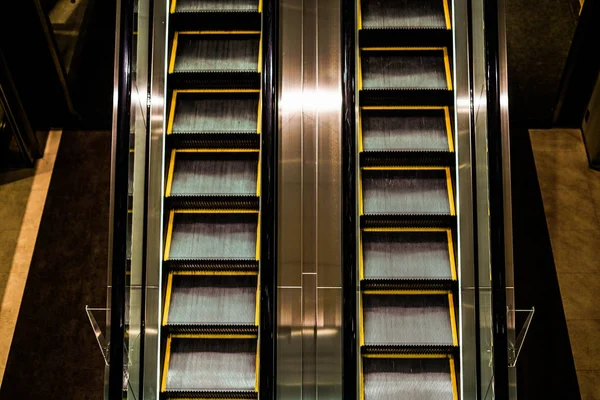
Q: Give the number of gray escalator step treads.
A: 14